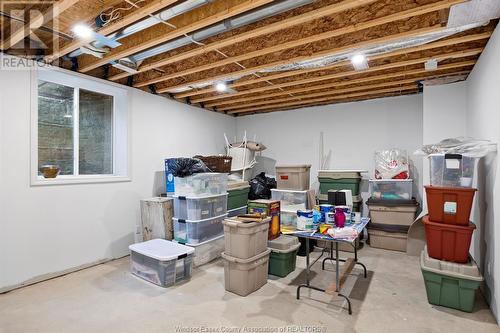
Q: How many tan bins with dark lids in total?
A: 2